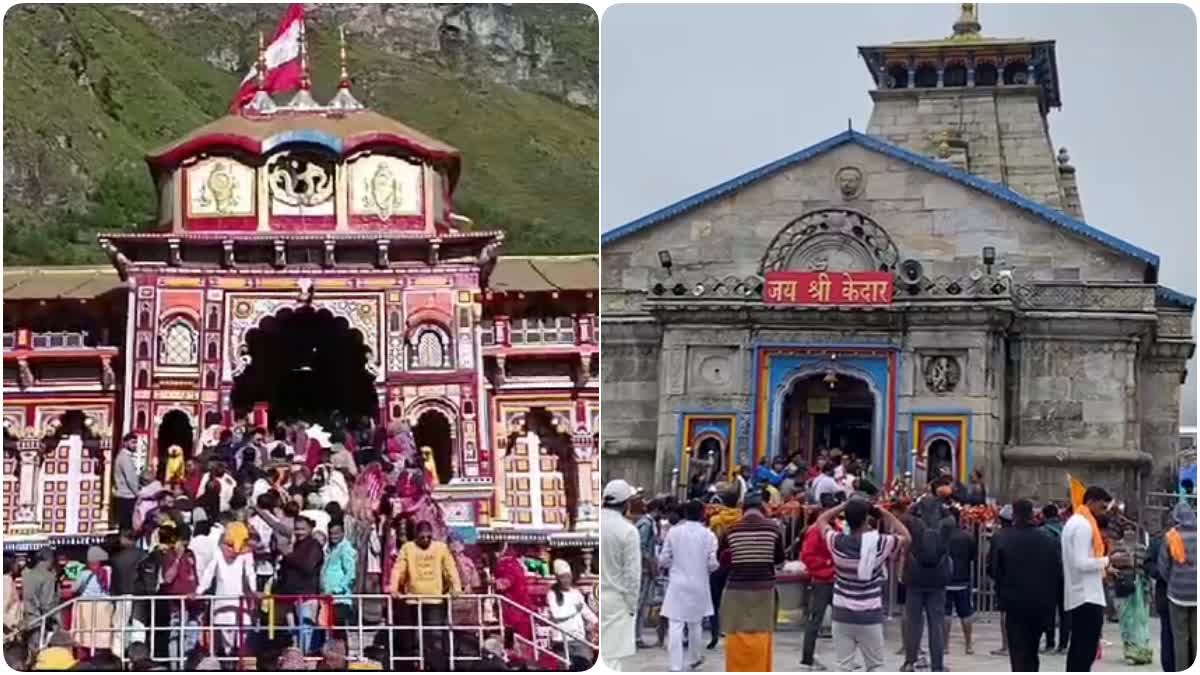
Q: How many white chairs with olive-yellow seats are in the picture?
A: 0